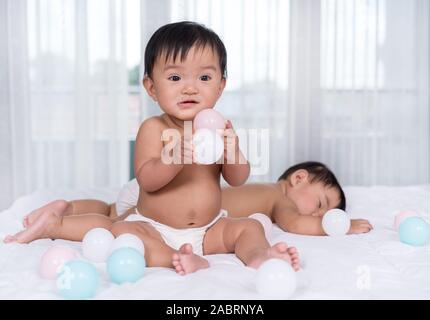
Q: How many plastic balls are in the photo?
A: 12